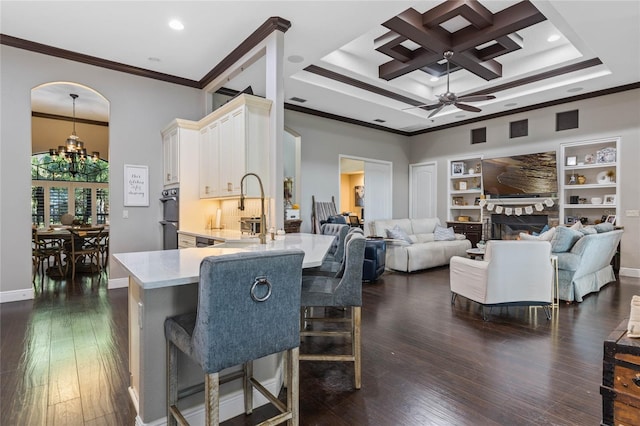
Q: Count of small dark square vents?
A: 3